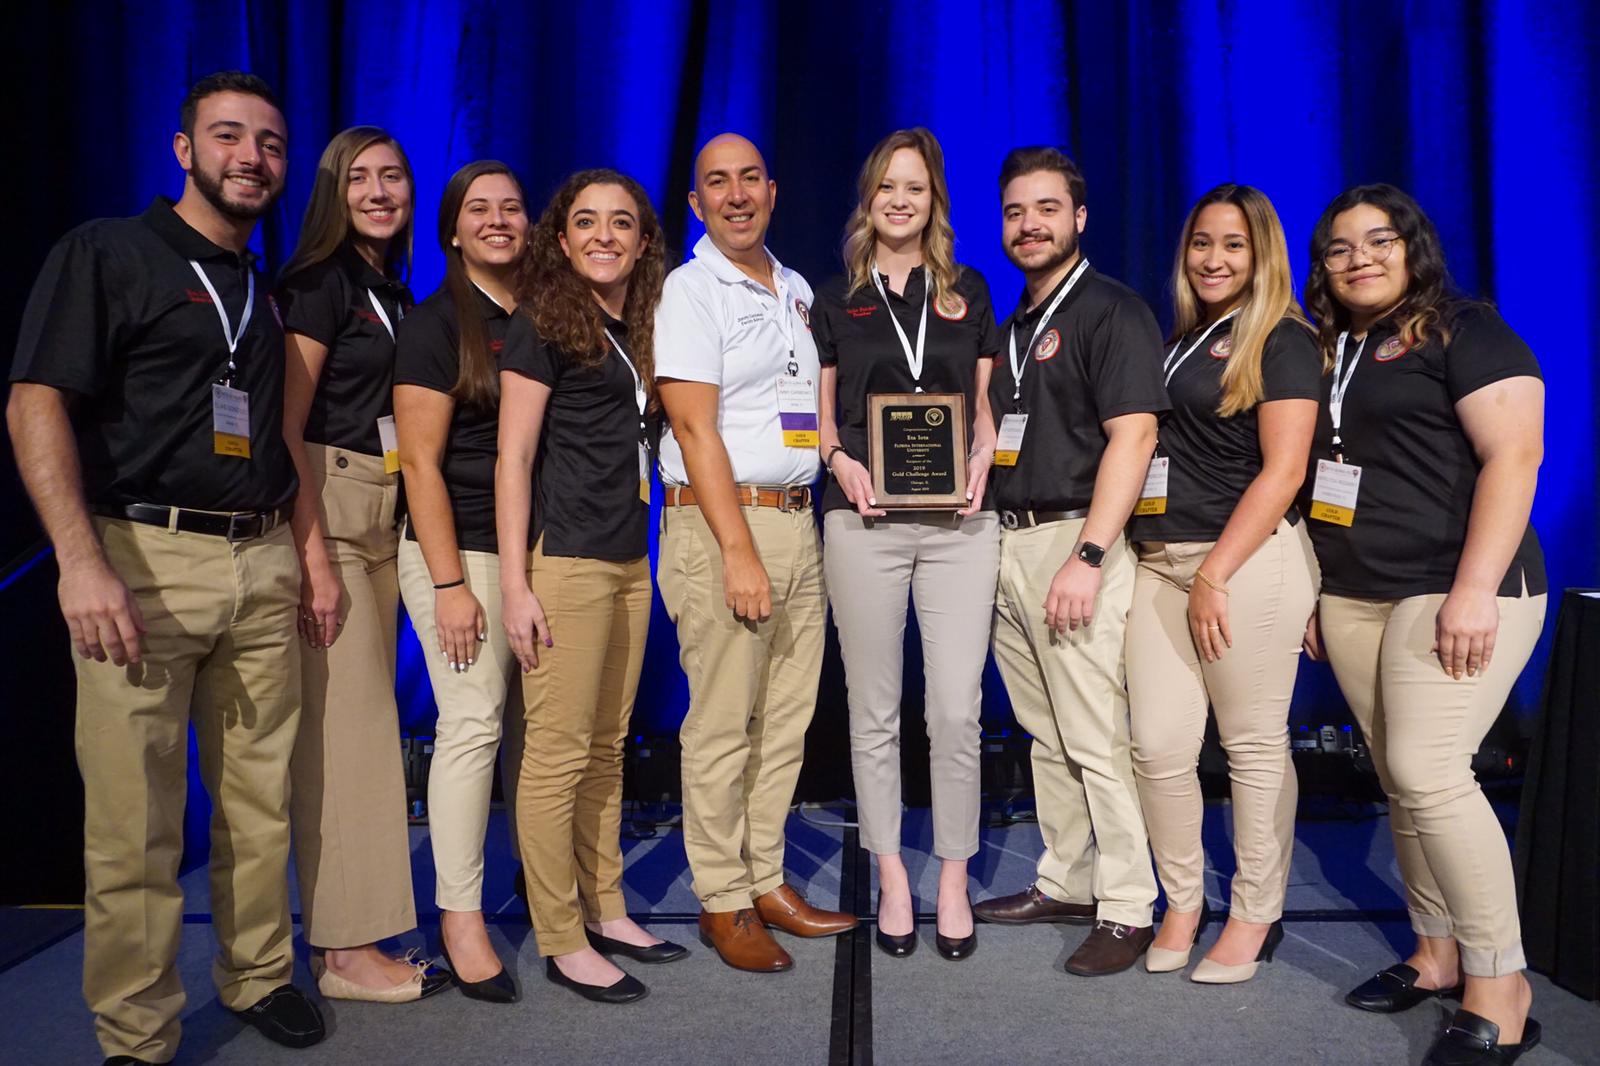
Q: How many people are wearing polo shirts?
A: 9